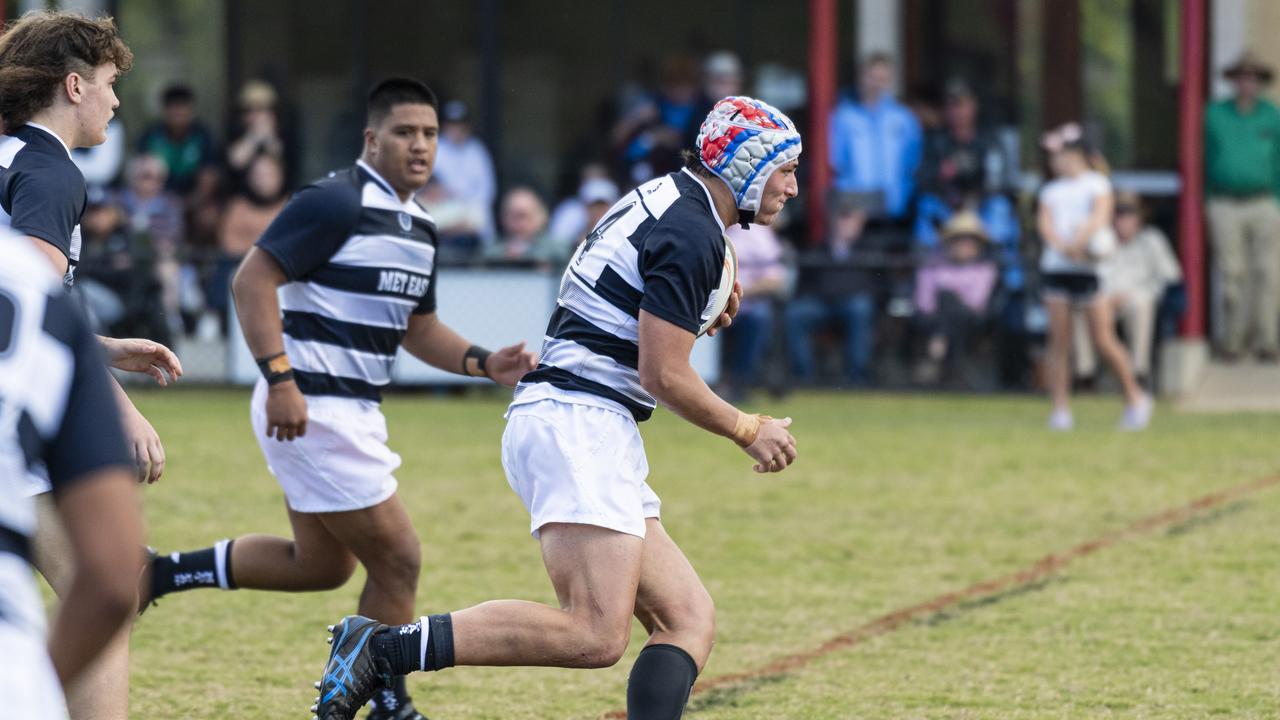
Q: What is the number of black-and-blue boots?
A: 1